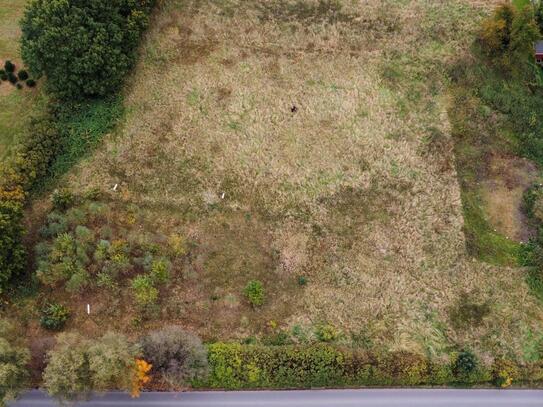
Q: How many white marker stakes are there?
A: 3